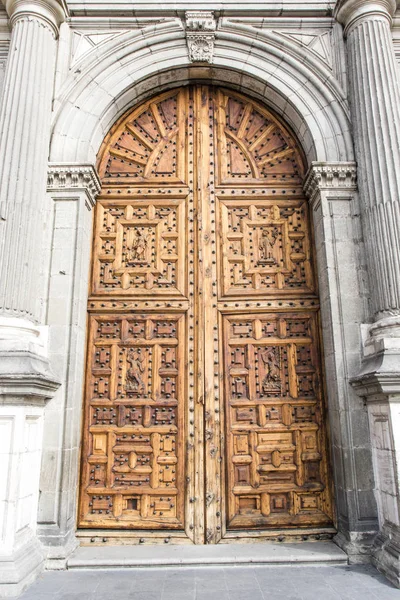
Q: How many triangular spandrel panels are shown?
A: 2